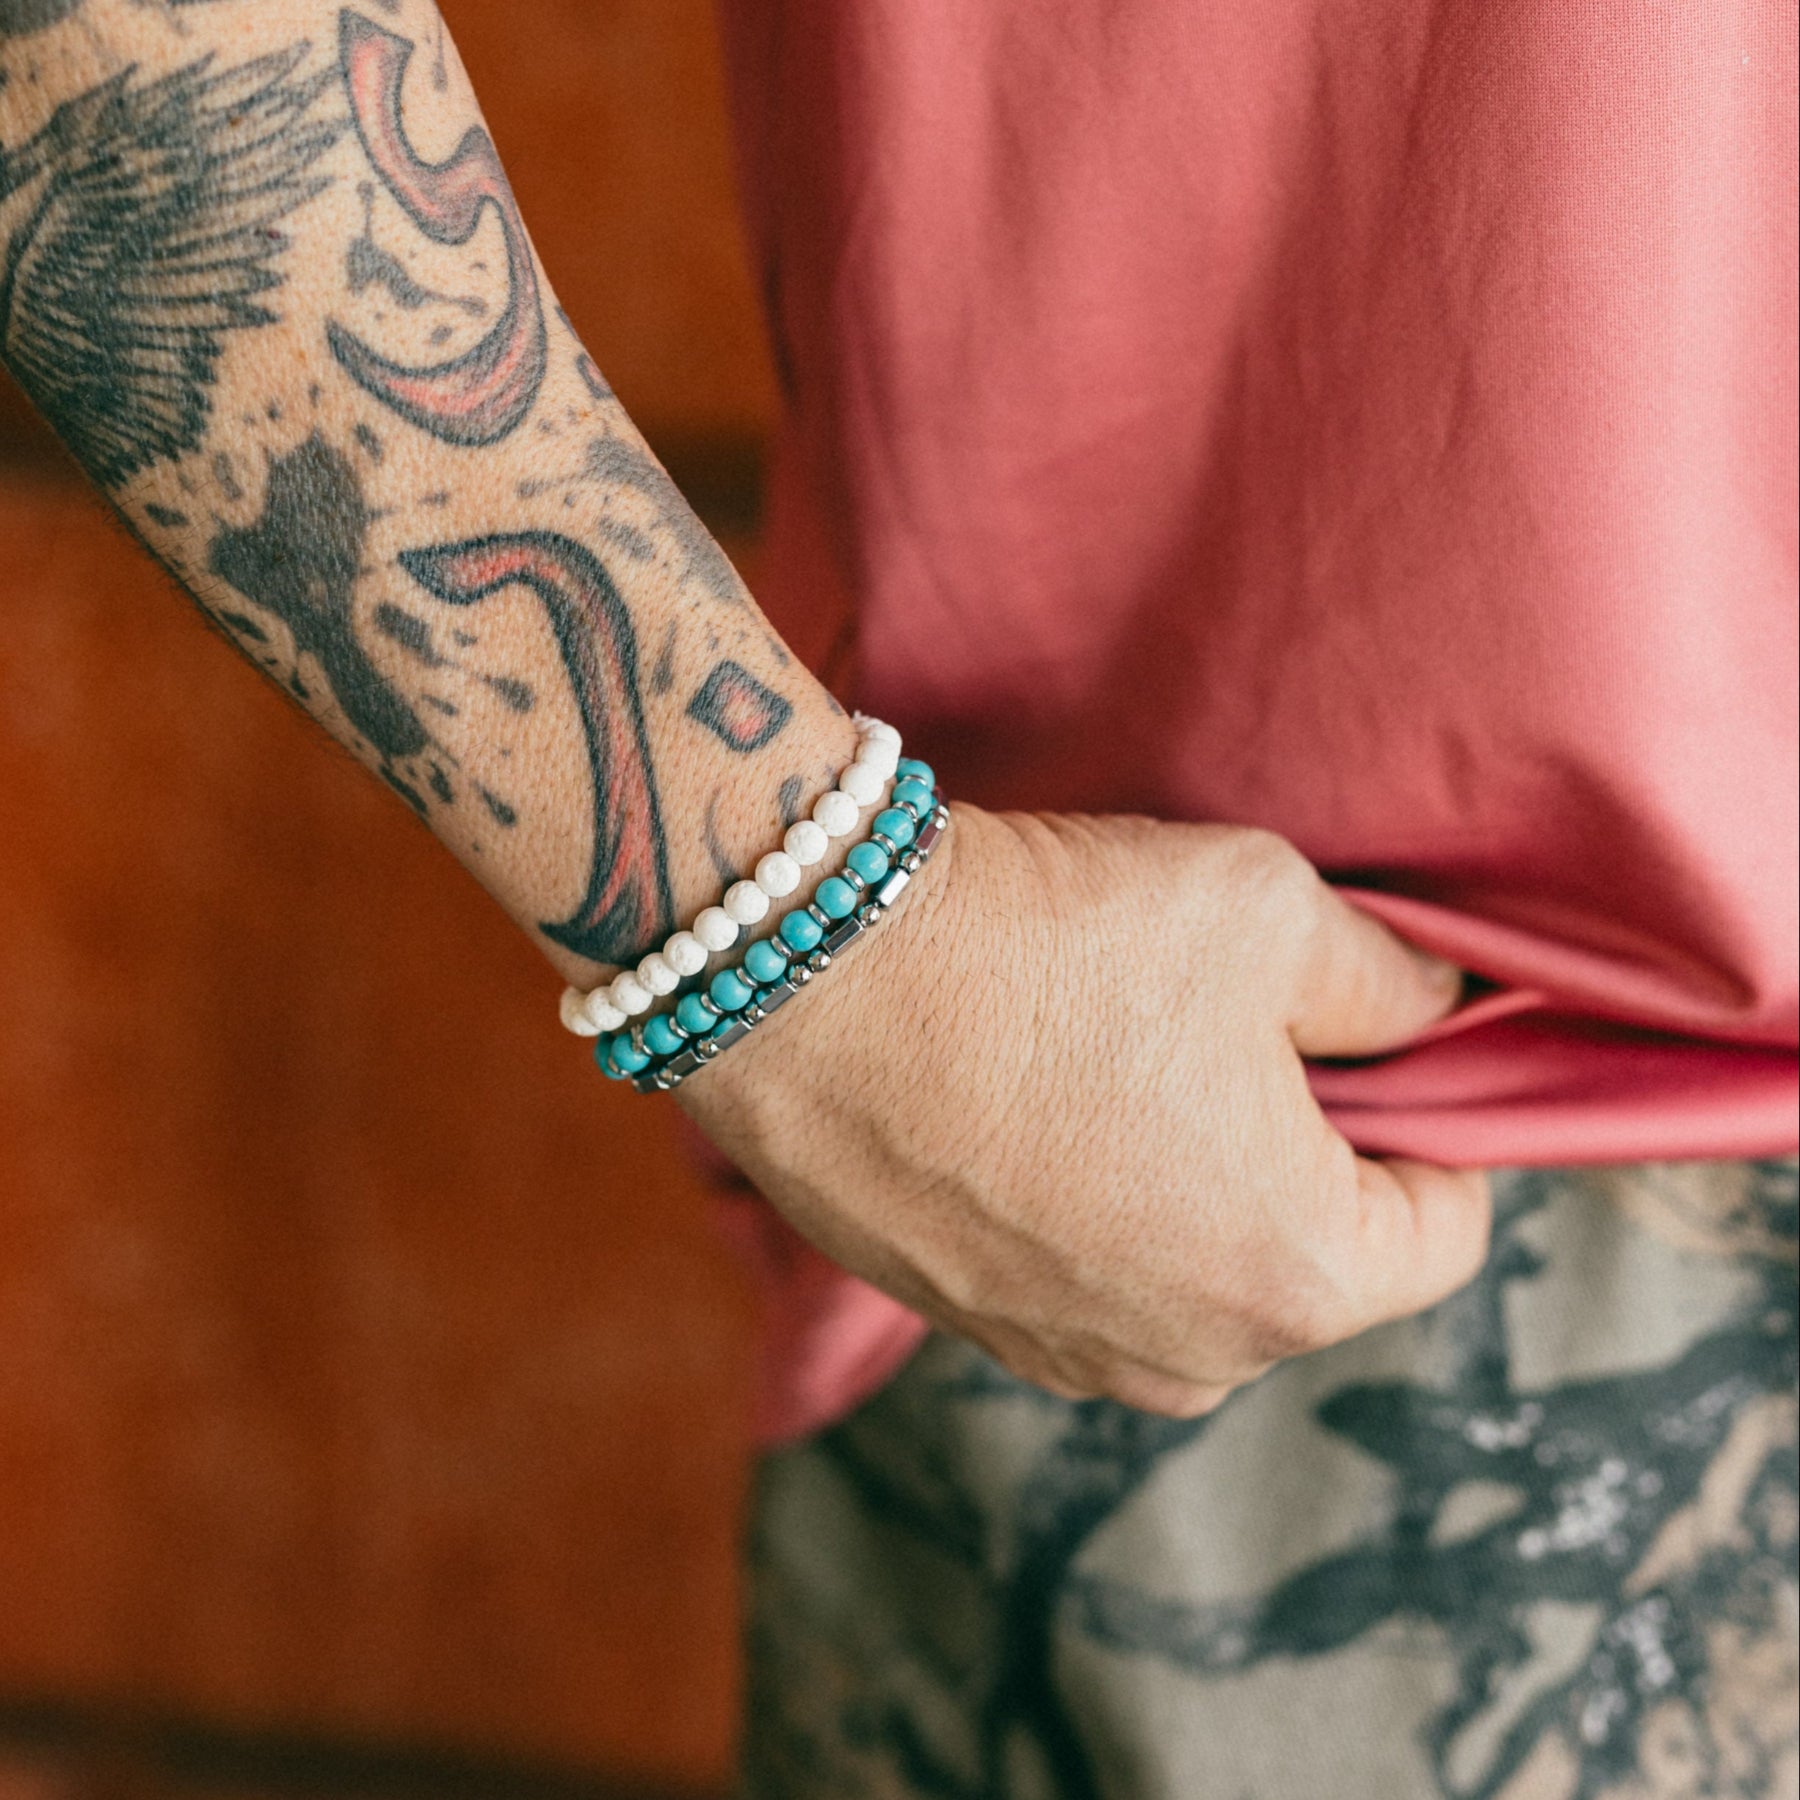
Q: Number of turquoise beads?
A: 12